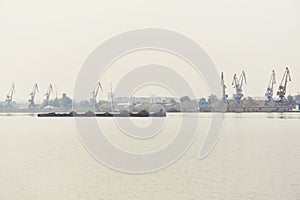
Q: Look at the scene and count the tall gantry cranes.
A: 9